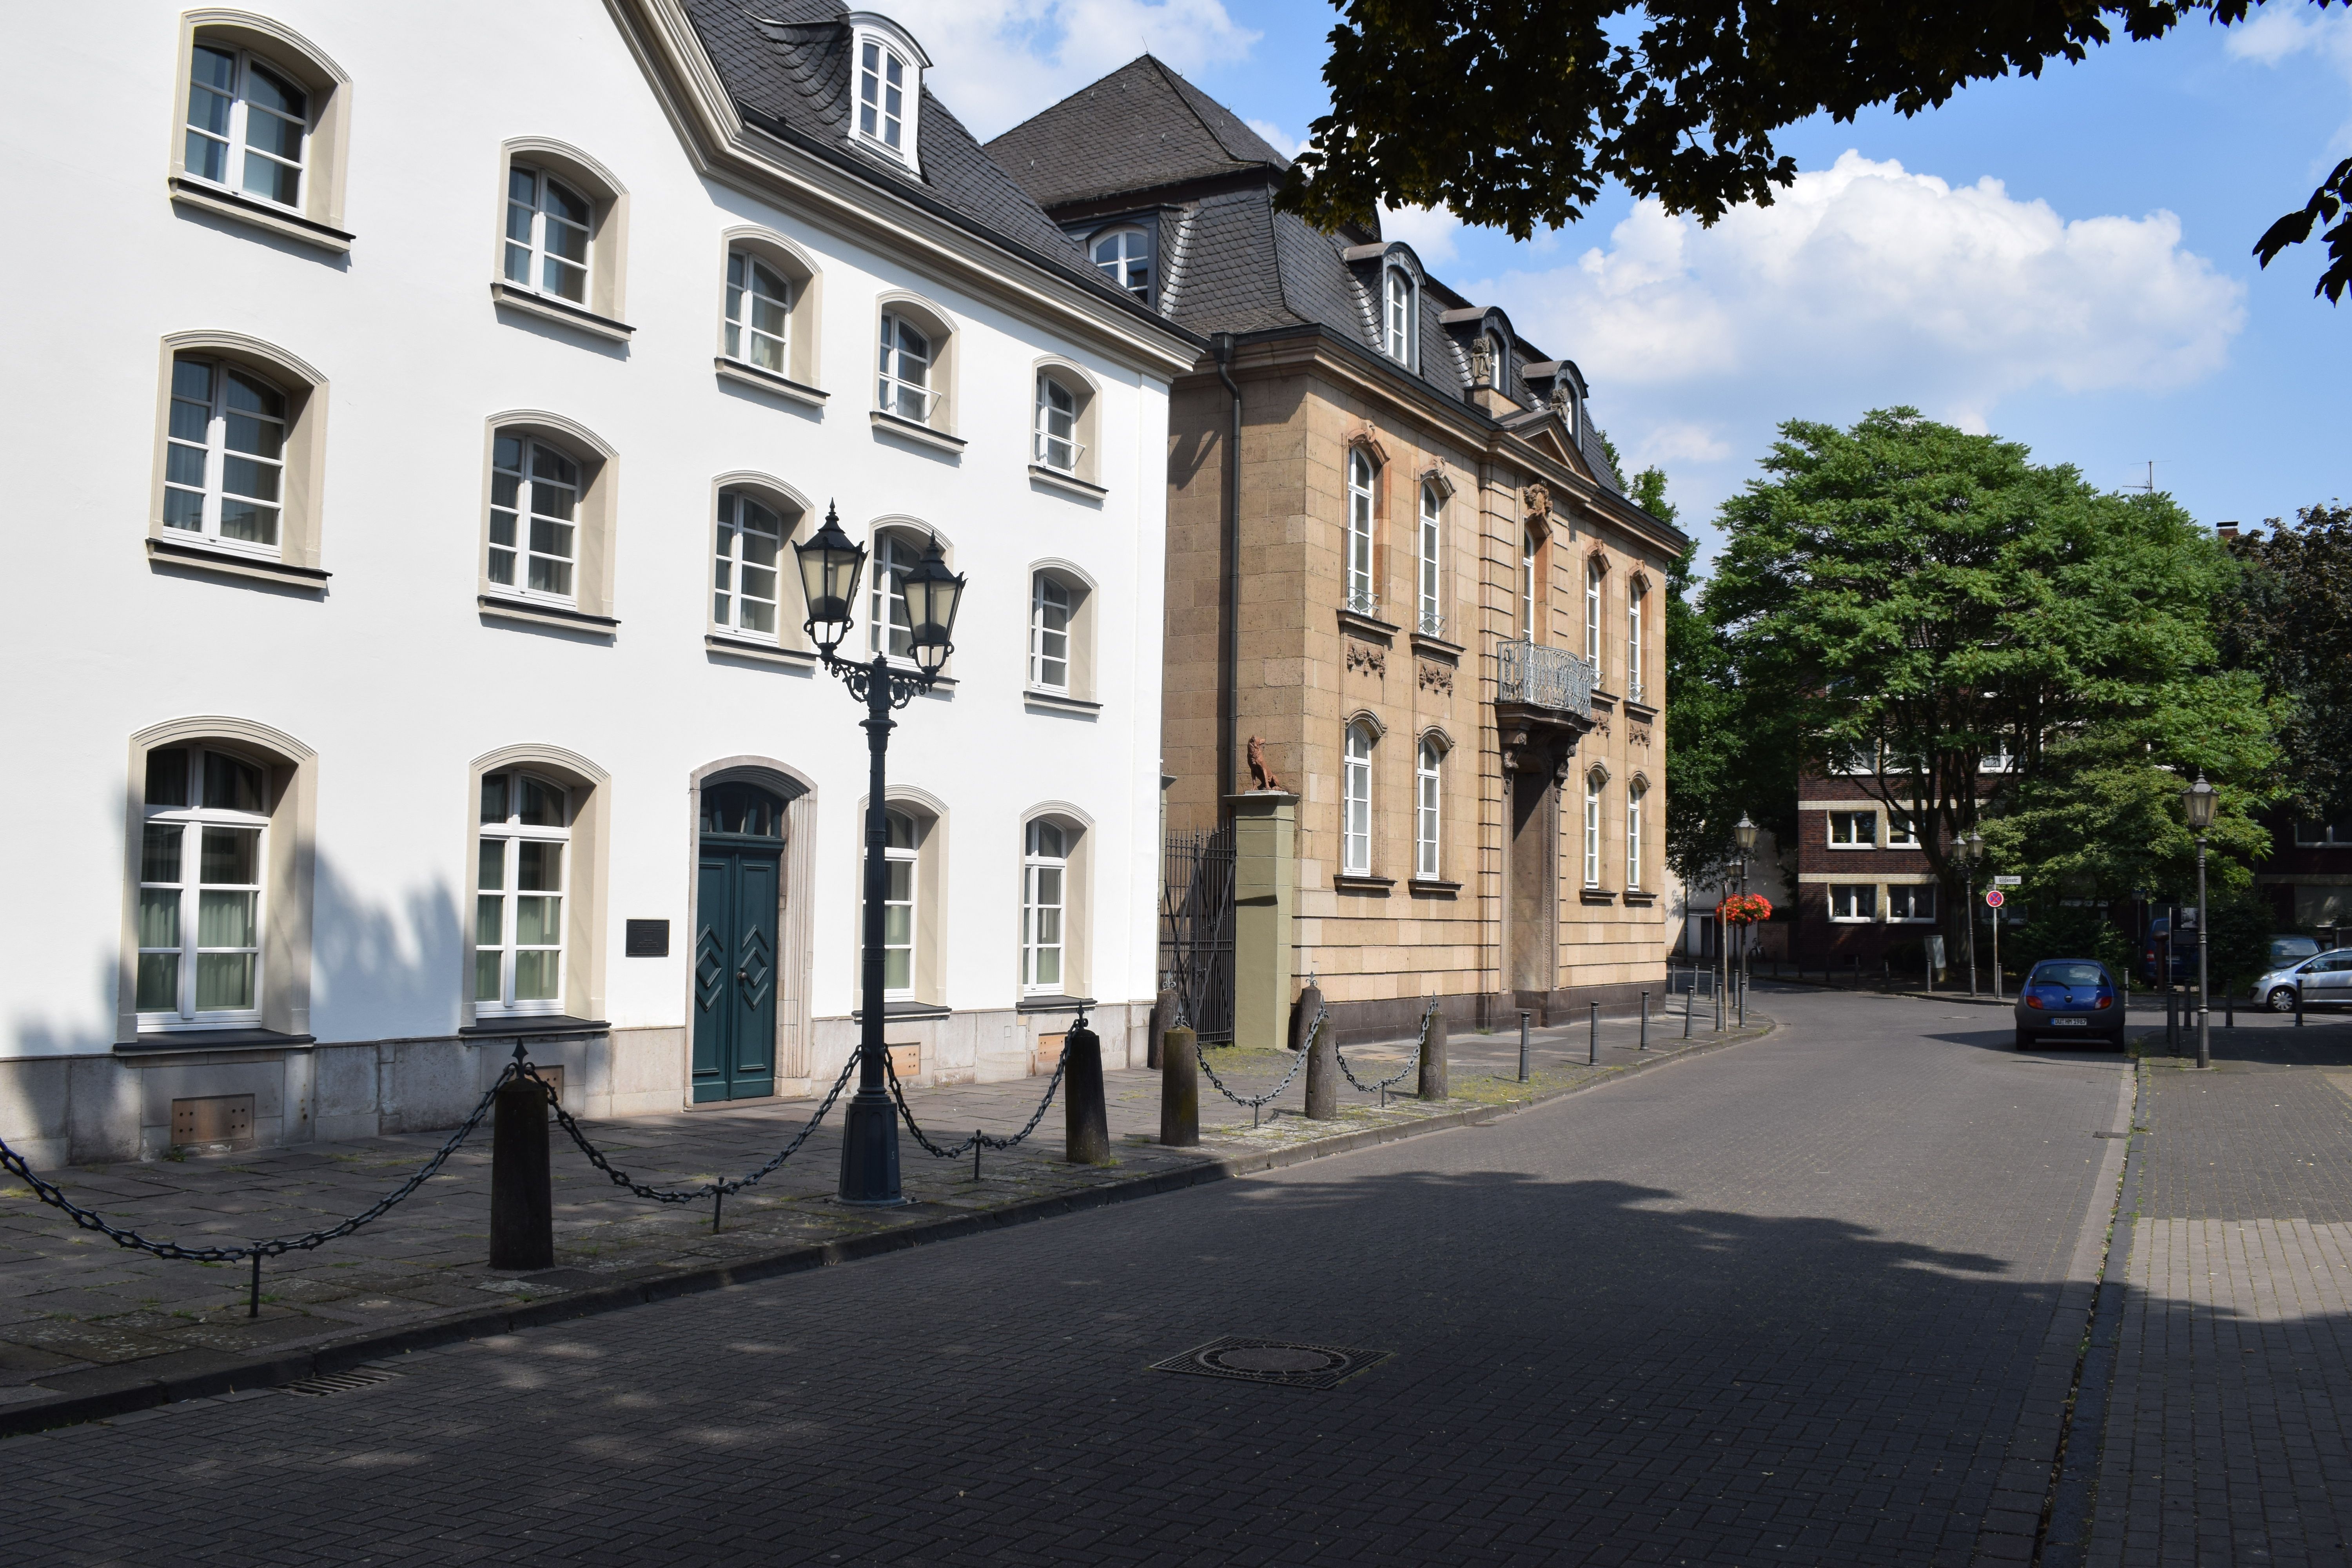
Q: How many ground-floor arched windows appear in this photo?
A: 8